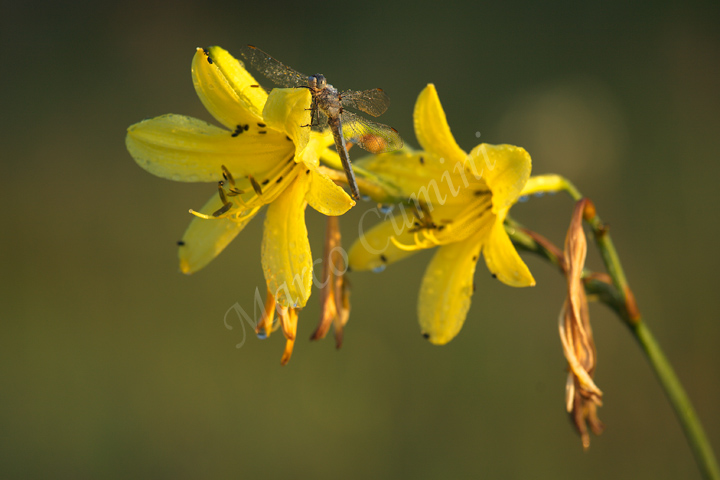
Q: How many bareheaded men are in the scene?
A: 0